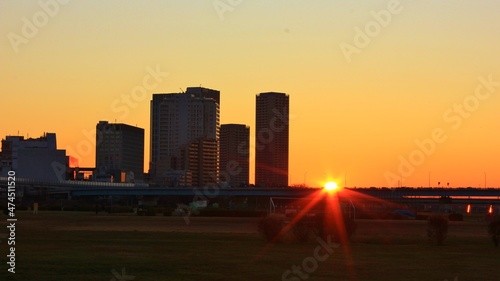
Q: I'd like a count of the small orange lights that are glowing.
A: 2